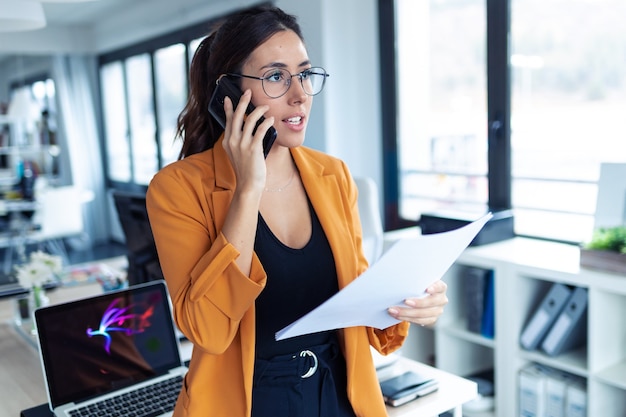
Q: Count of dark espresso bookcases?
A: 0